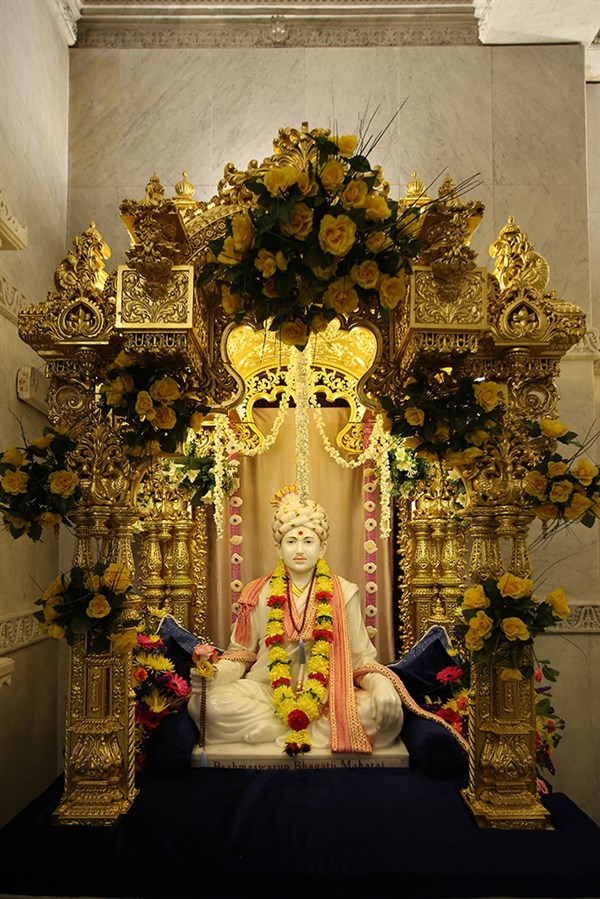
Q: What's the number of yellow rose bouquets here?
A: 7